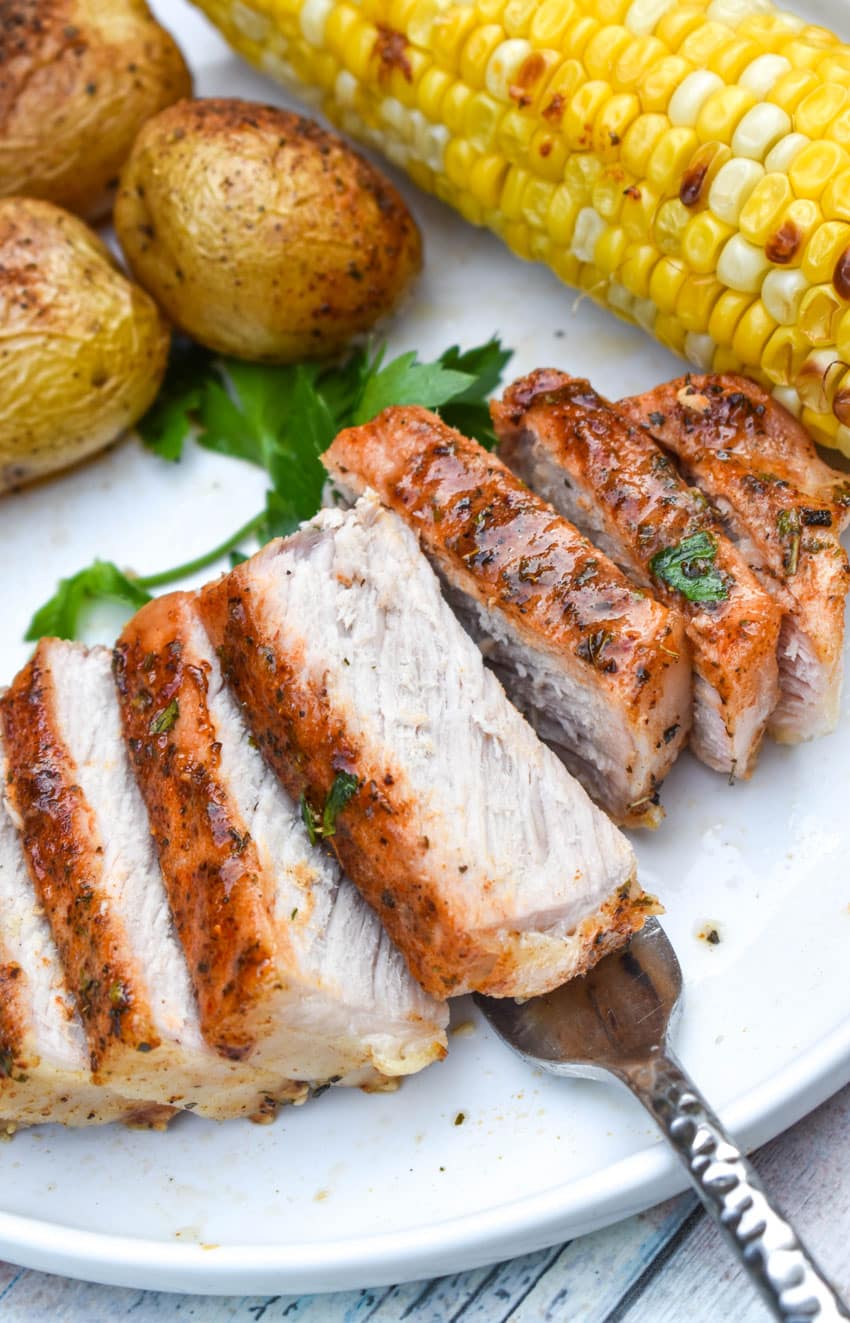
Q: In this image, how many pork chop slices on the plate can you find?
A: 7